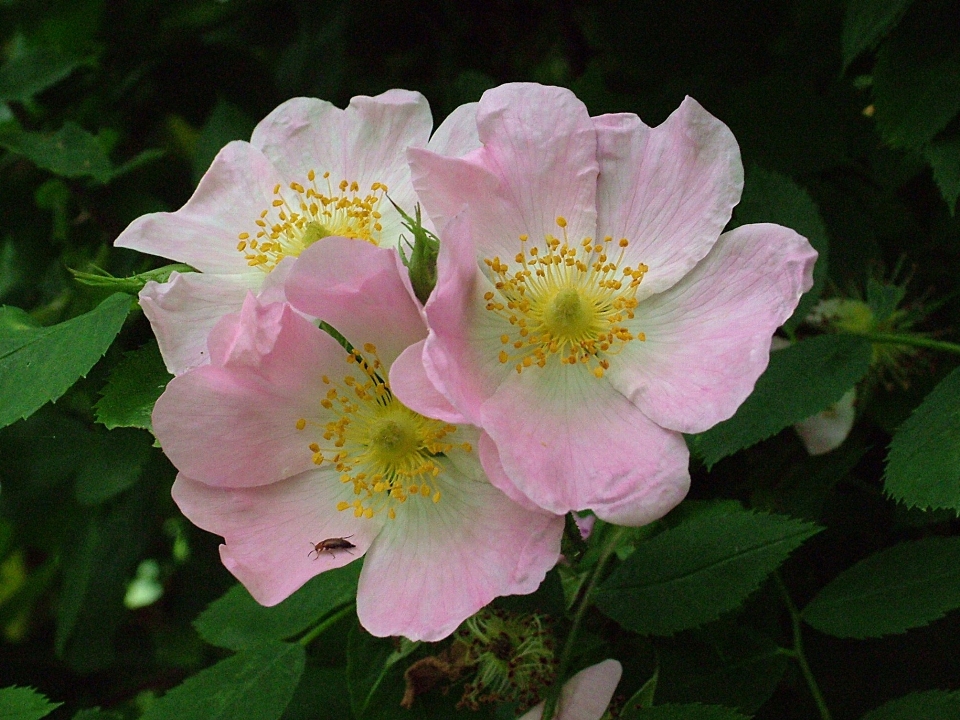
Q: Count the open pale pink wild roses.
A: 3